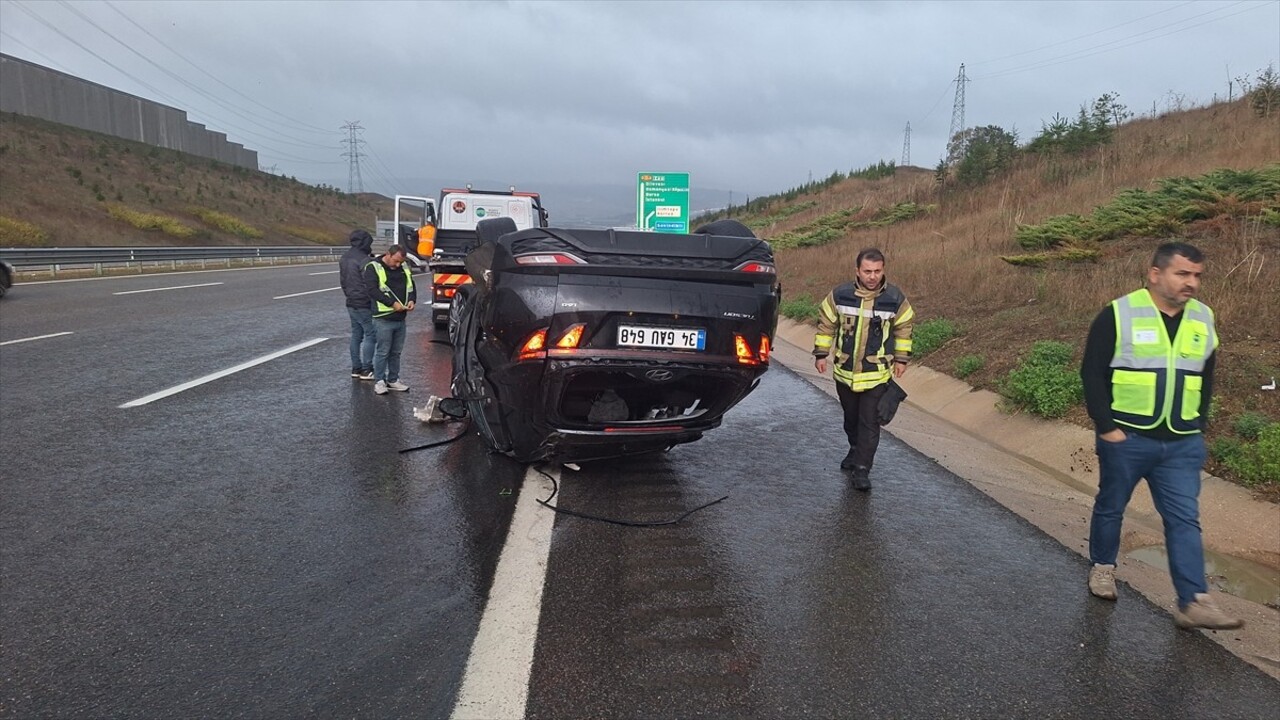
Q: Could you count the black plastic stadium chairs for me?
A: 0